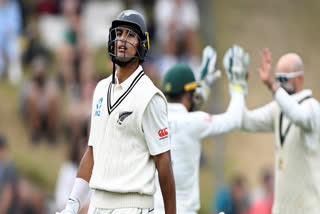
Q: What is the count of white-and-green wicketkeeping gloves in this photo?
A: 2